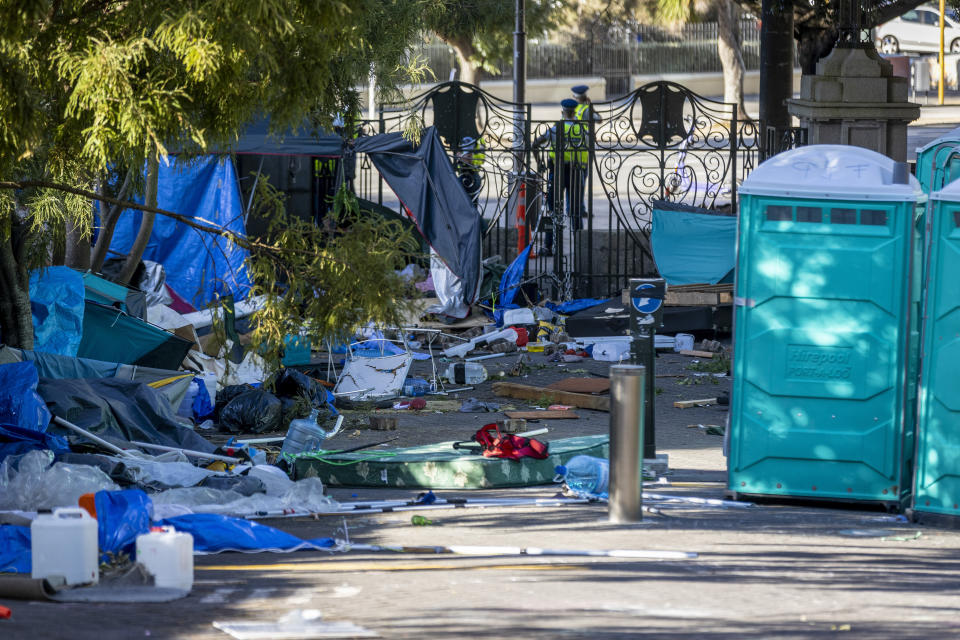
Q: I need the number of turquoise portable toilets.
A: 3